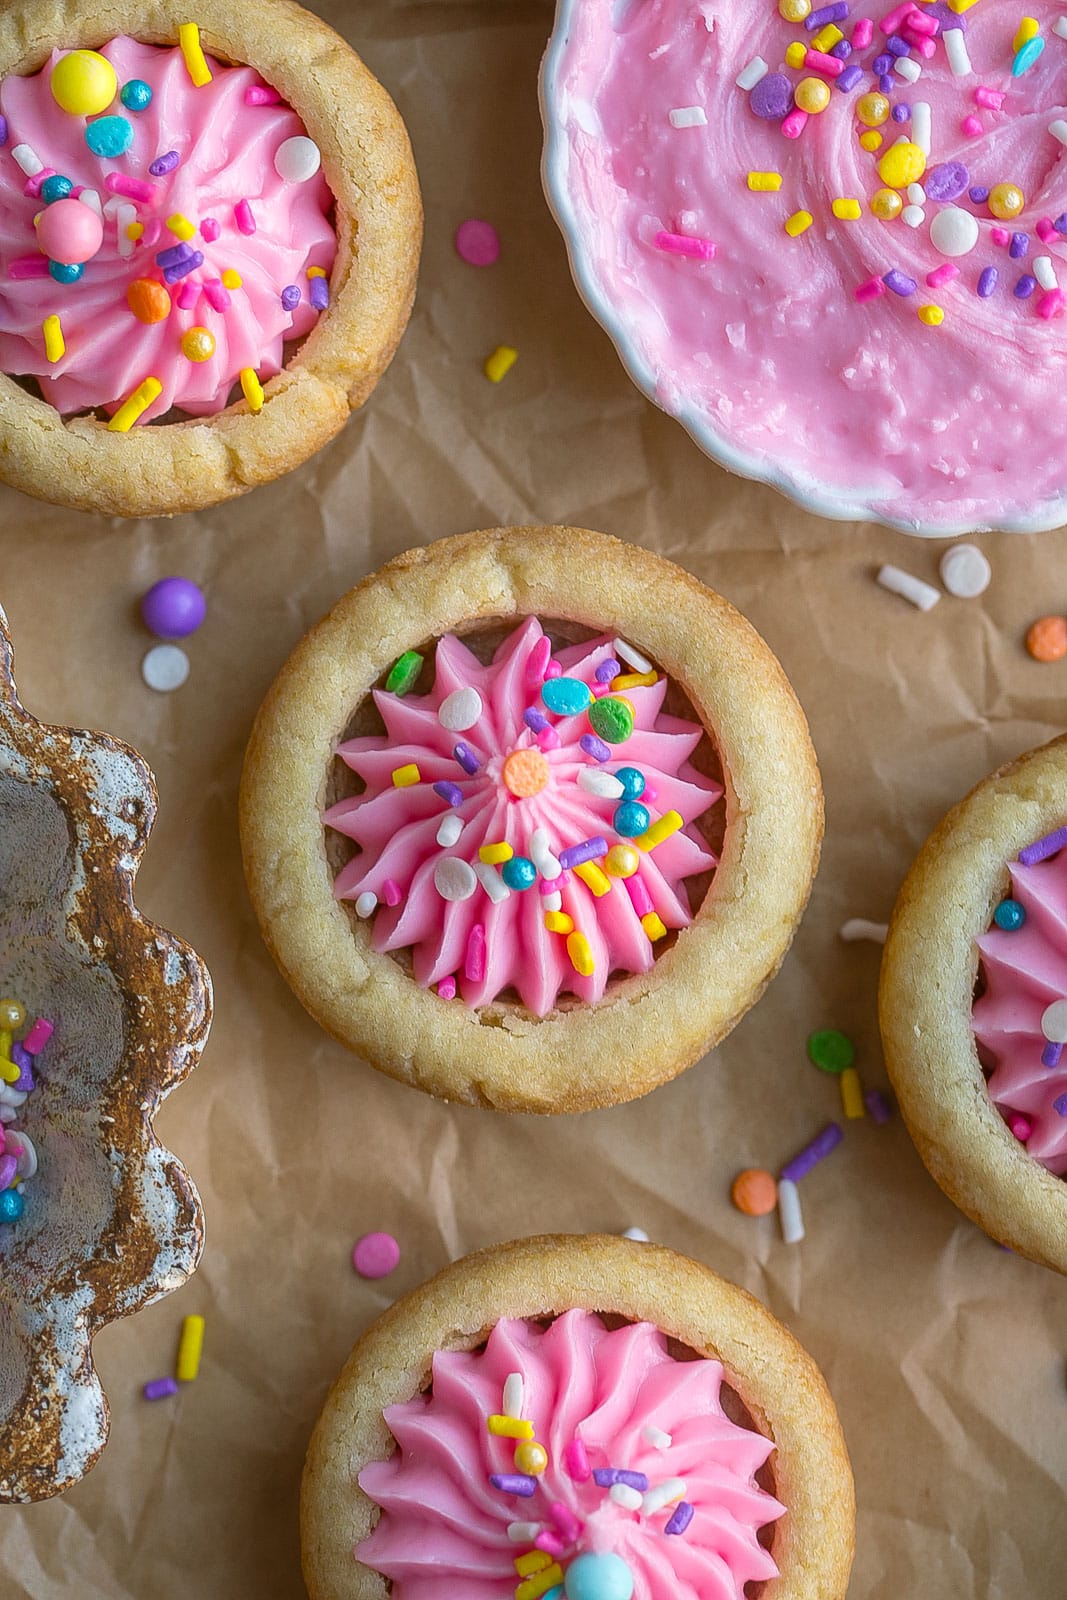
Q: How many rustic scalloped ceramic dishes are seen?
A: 1